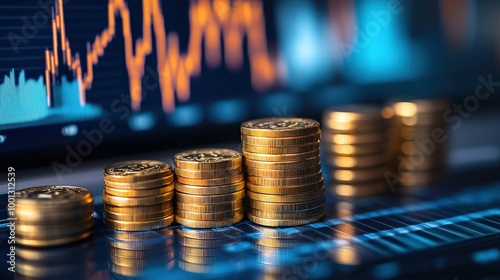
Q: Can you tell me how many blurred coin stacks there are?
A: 3